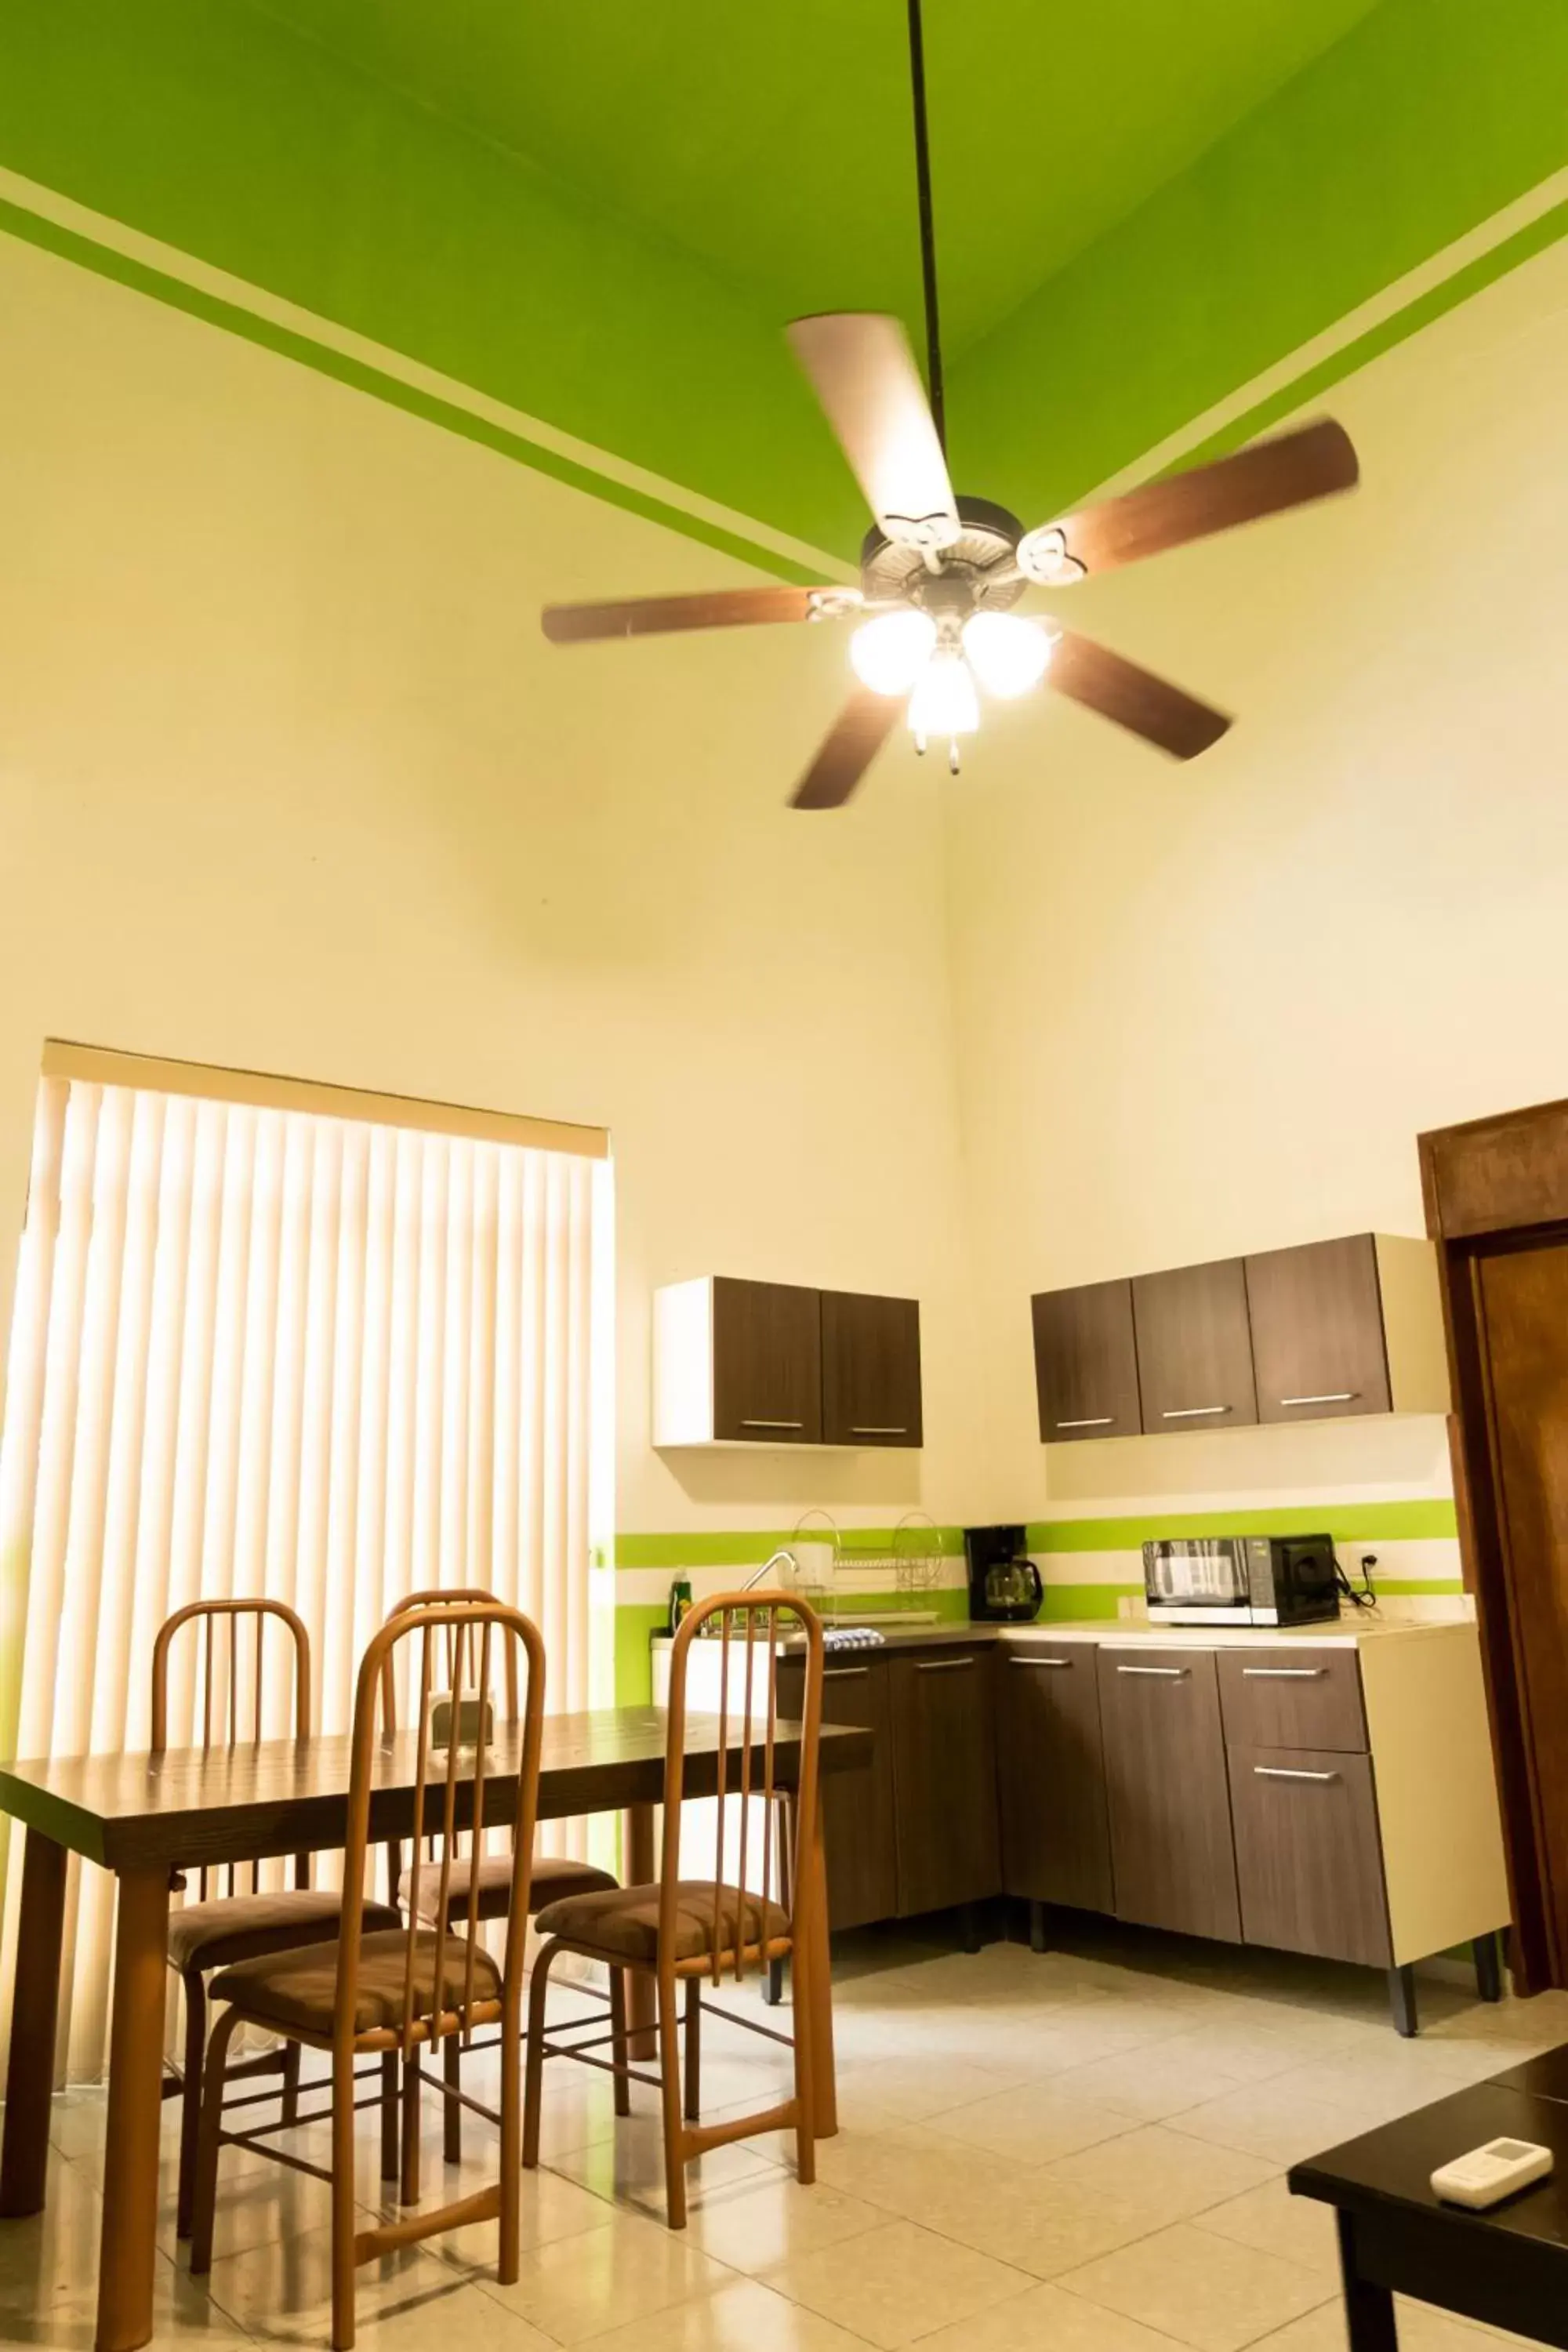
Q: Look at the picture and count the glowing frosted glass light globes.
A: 3